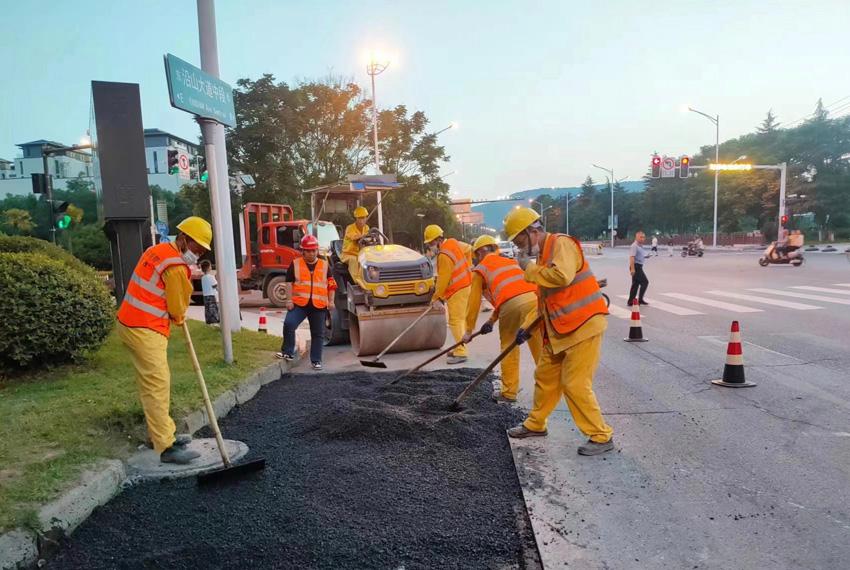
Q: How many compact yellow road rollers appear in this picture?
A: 1